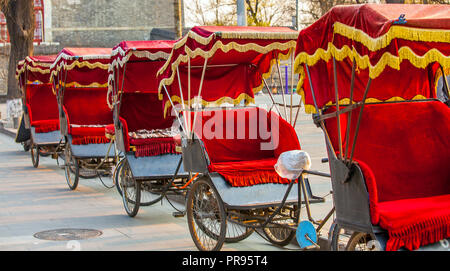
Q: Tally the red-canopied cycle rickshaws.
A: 5